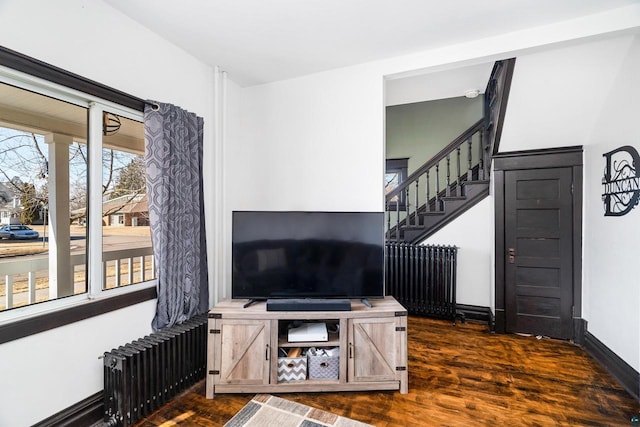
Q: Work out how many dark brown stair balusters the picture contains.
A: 10